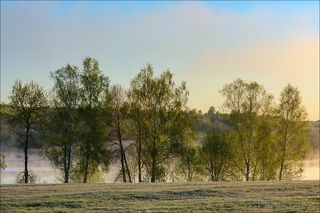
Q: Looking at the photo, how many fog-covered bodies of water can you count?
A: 1